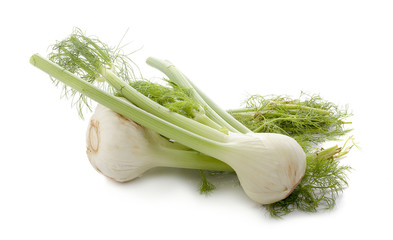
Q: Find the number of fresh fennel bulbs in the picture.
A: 2